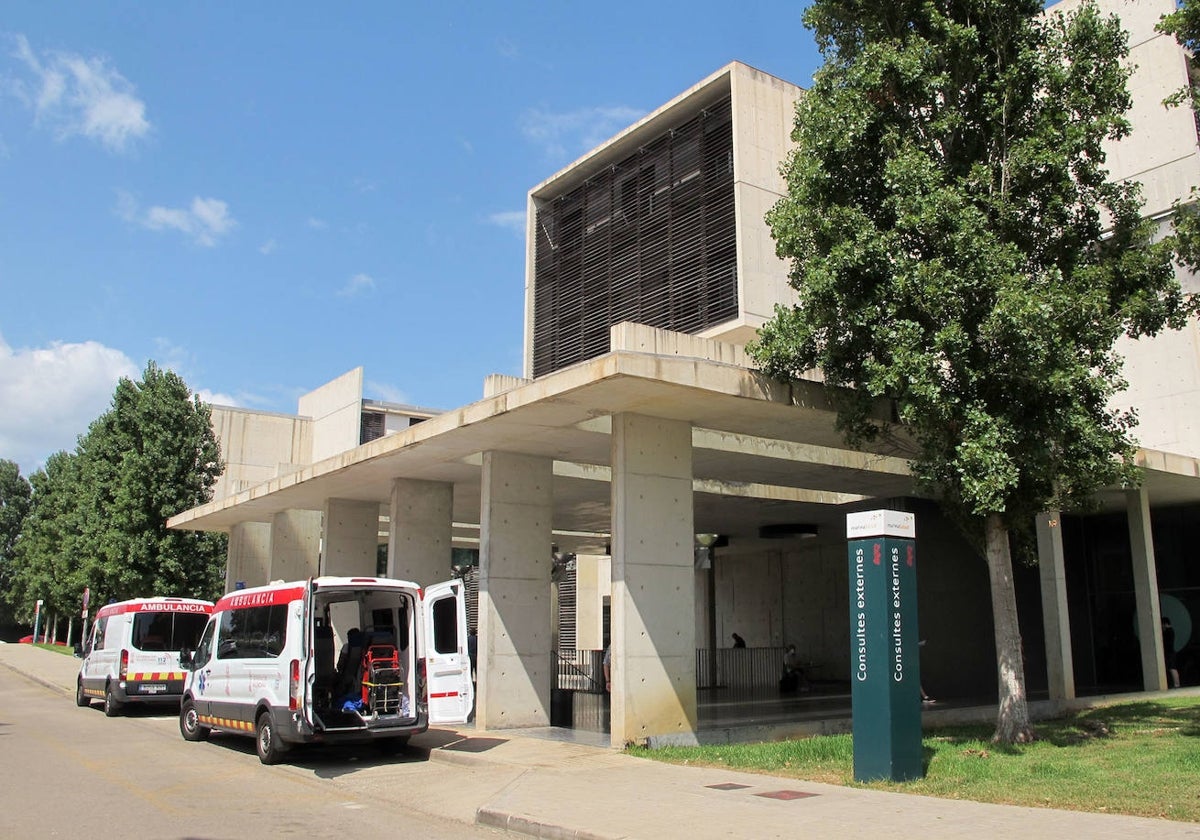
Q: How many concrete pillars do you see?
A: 8